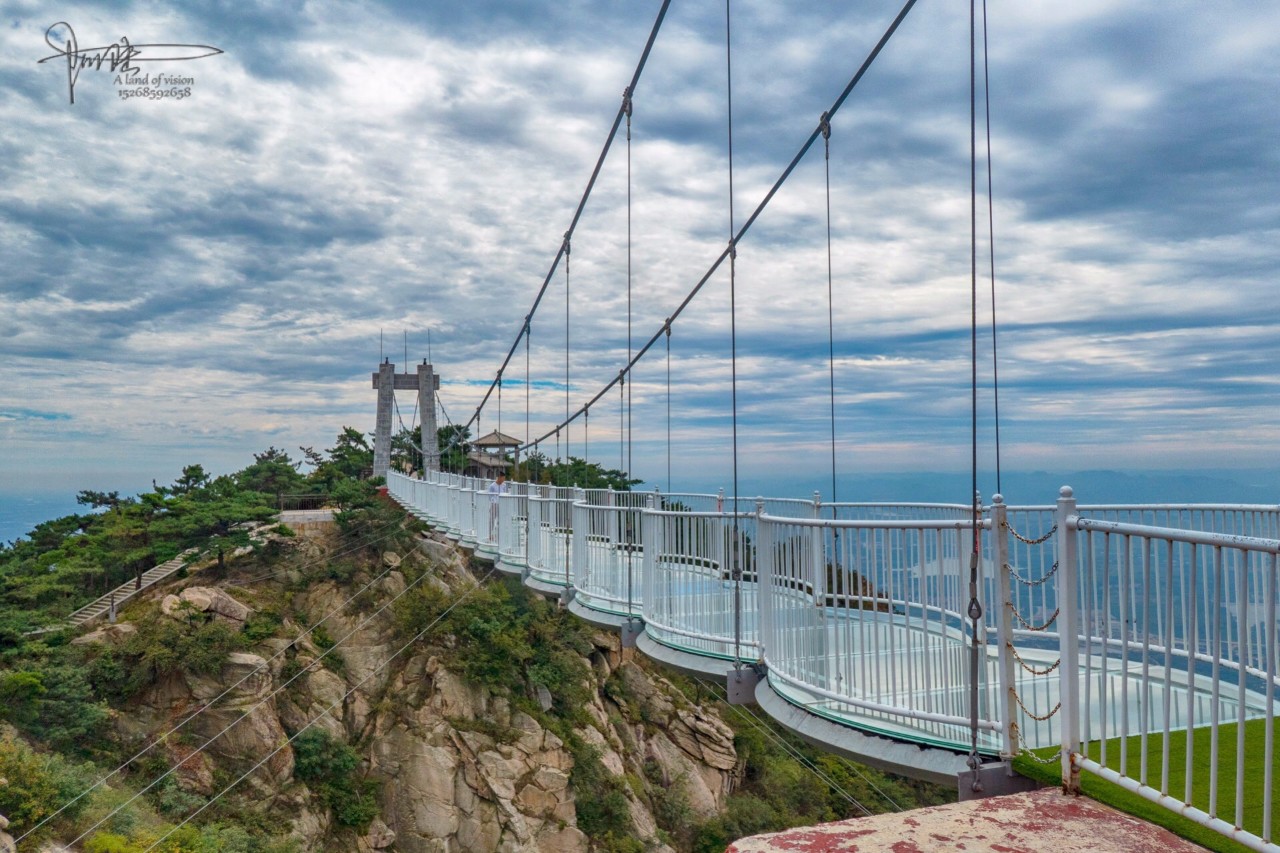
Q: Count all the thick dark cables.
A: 2